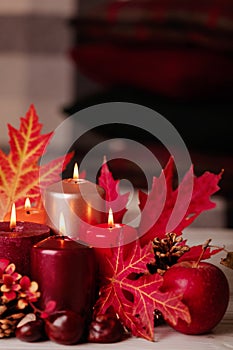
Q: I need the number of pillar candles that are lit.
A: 5